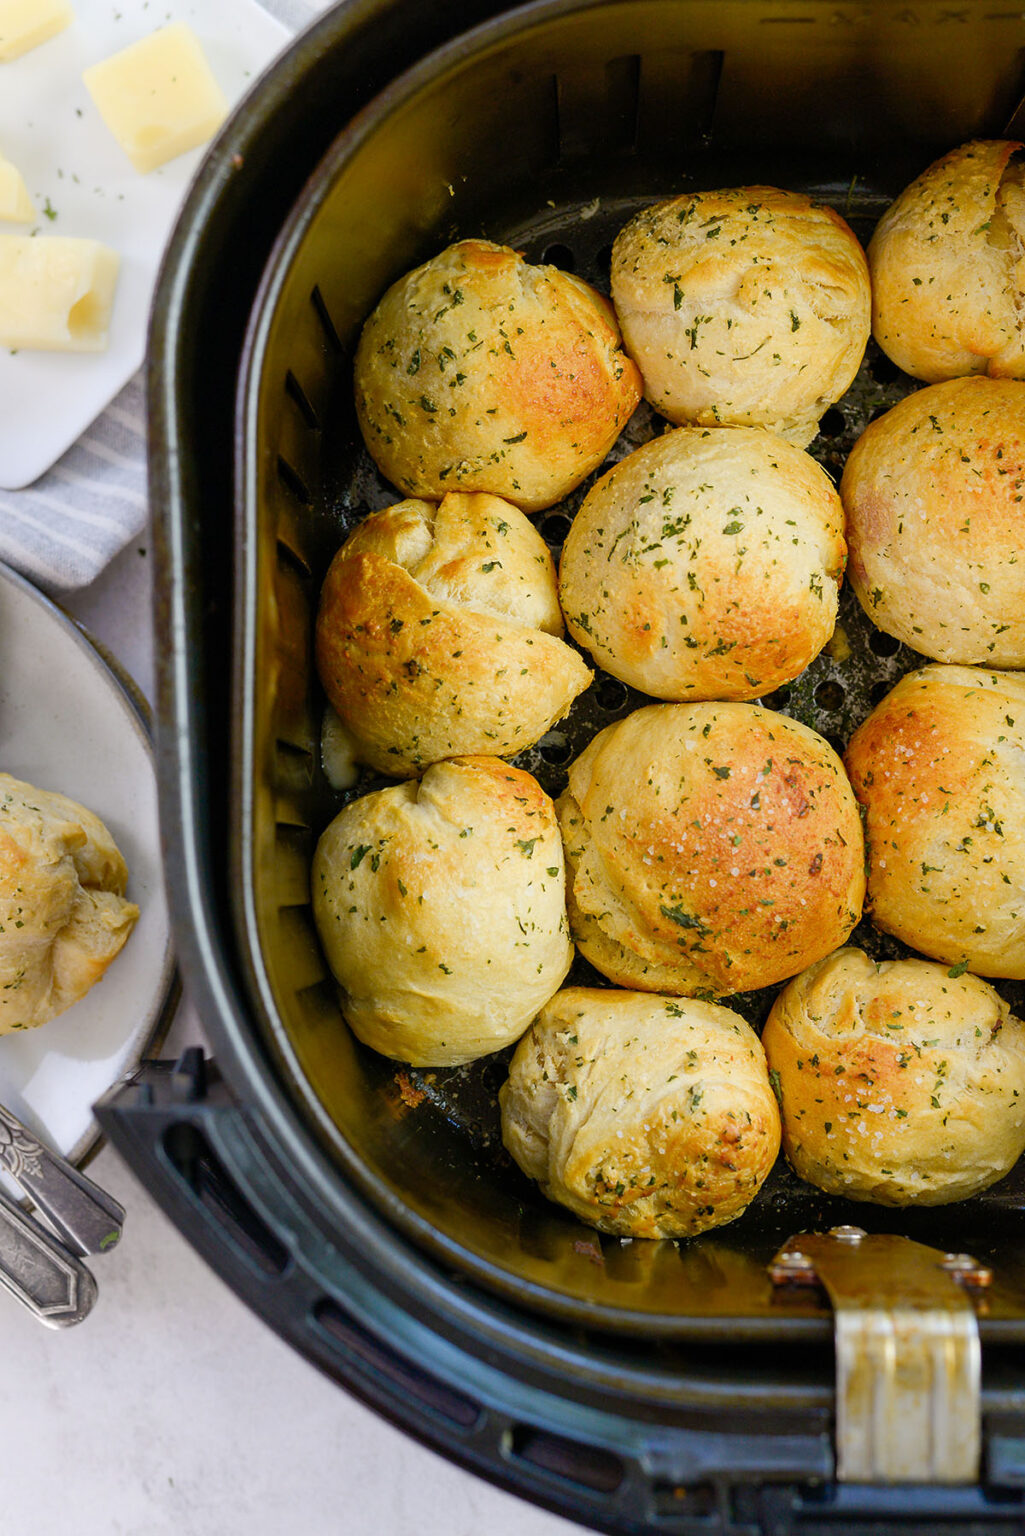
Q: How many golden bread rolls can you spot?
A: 12